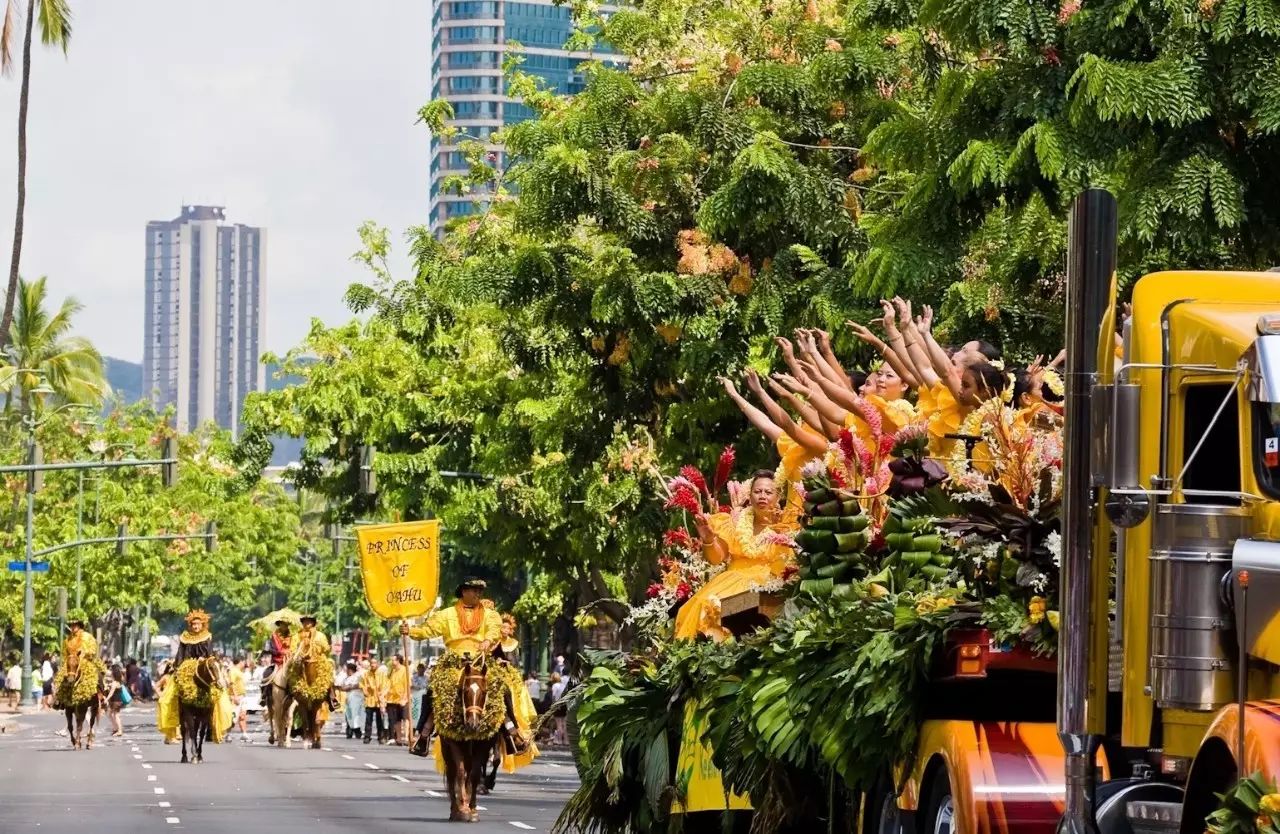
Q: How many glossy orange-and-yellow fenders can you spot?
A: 2